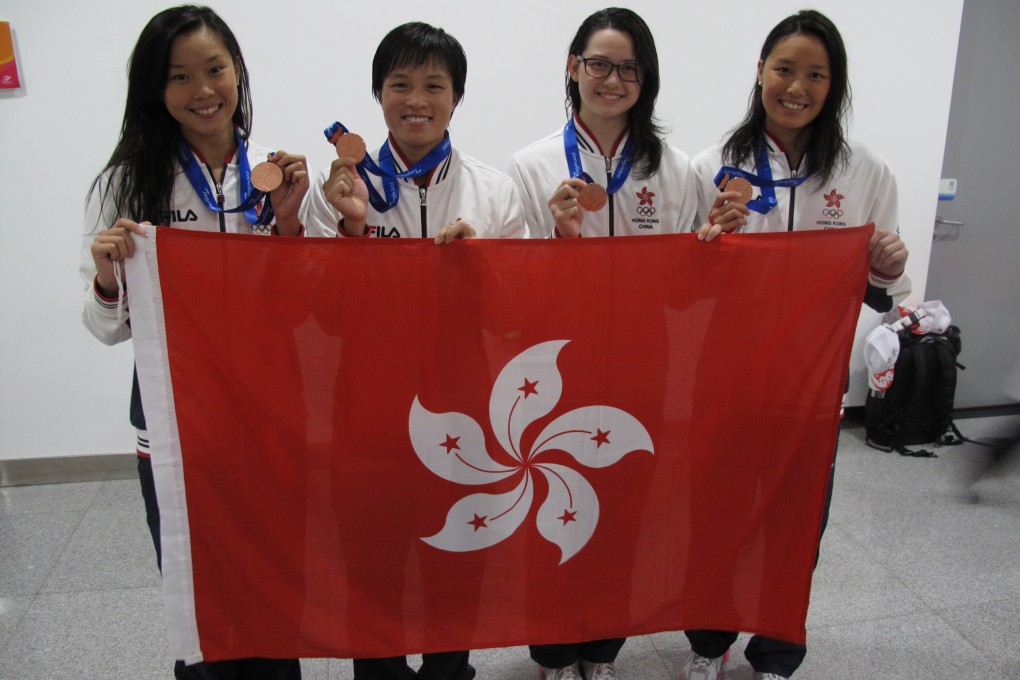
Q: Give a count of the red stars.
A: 5